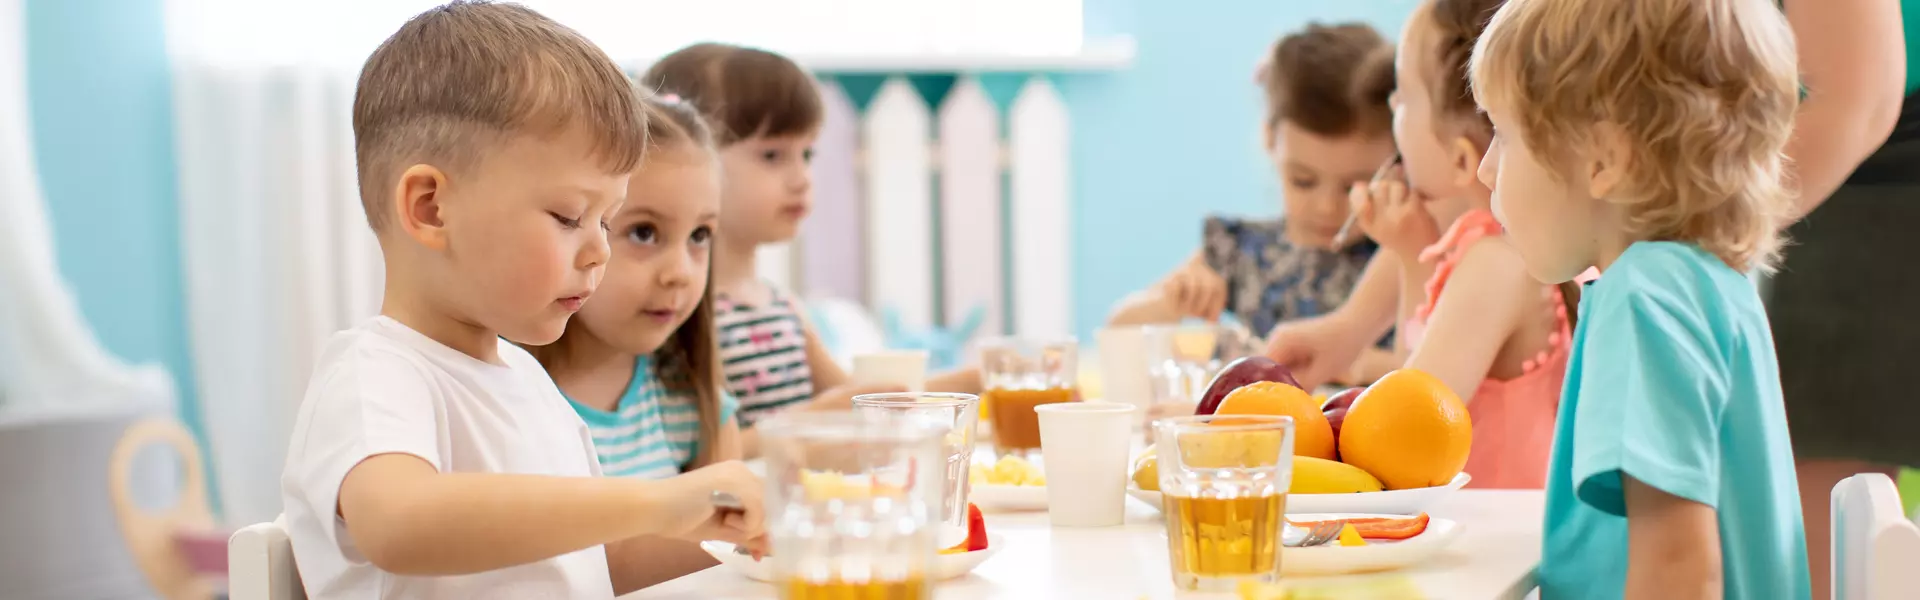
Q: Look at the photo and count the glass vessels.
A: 5